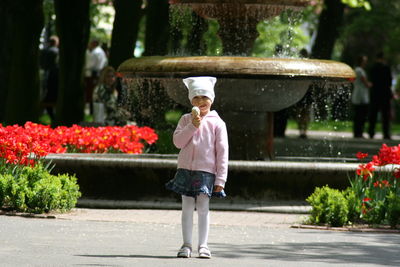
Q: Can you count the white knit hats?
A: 1